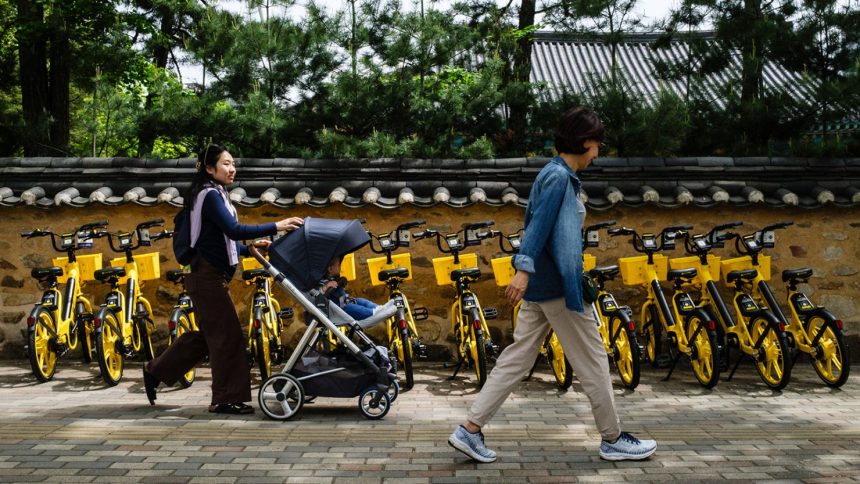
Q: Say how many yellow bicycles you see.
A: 12